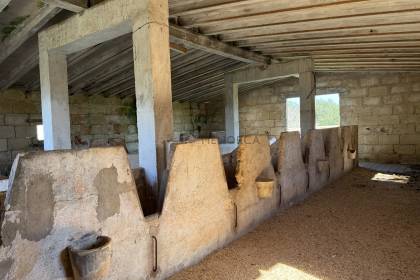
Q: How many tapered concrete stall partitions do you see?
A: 7